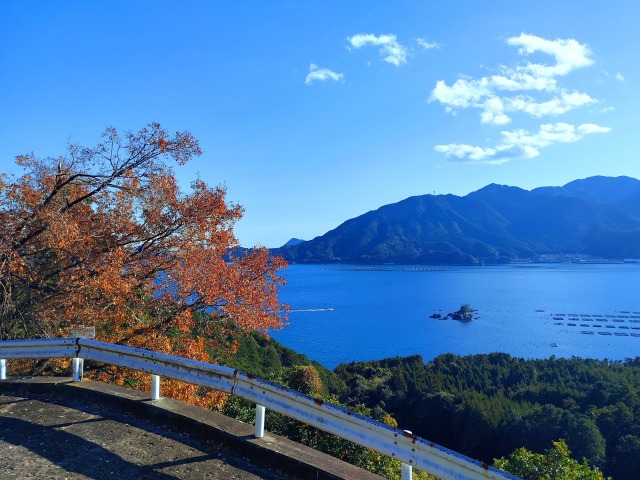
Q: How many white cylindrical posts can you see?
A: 5